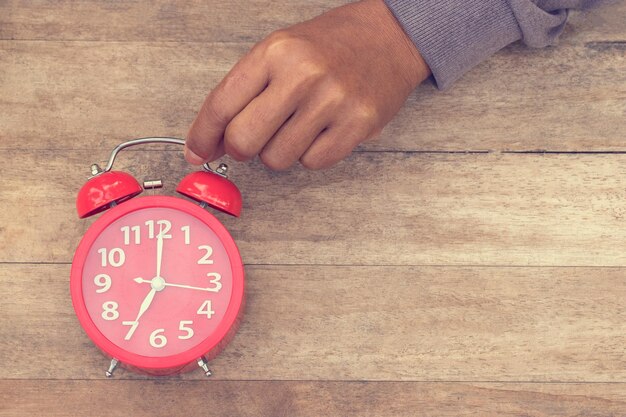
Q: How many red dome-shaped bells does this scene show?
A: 2